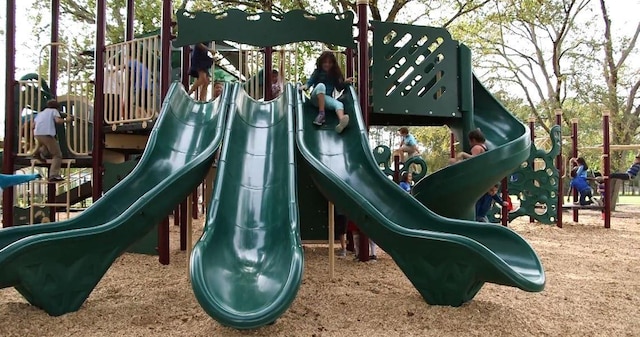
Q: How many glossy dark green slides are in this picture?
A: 4